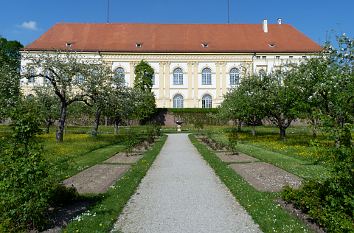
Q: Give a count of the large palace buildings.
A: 1